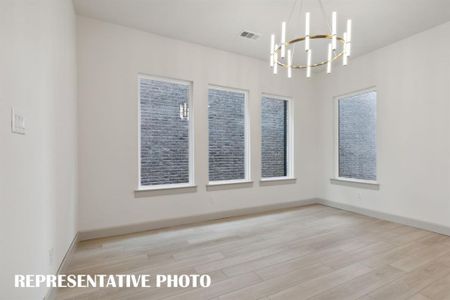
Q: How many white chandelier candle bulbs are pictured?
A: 10